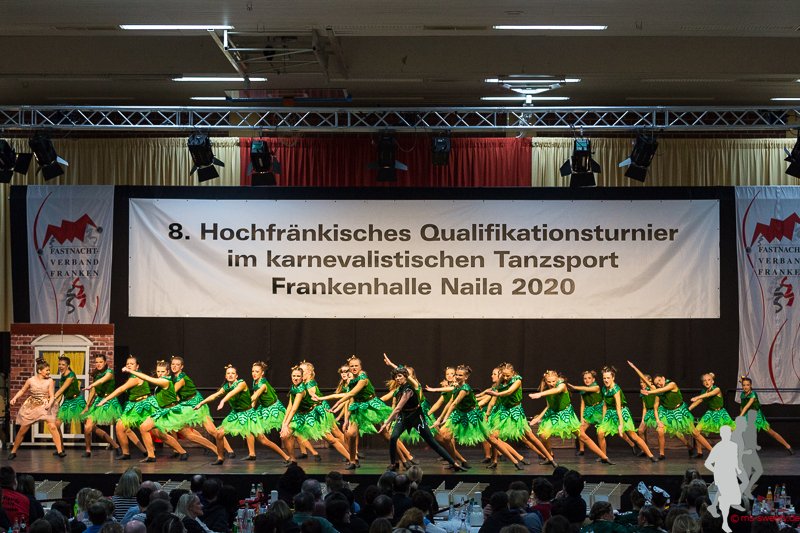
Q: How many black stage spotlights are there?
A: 9